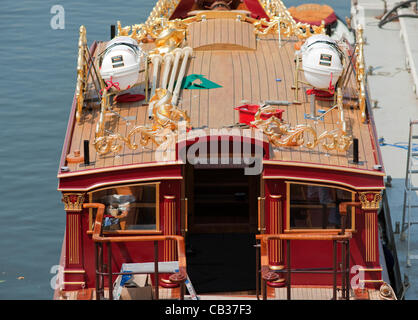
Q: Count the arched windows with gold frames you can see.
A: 2